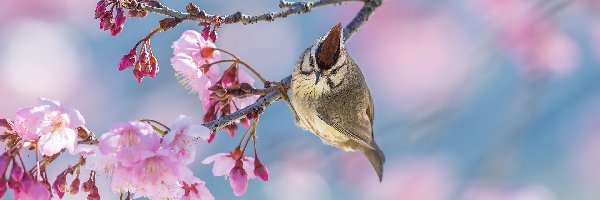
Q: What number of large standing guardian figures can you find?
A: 0